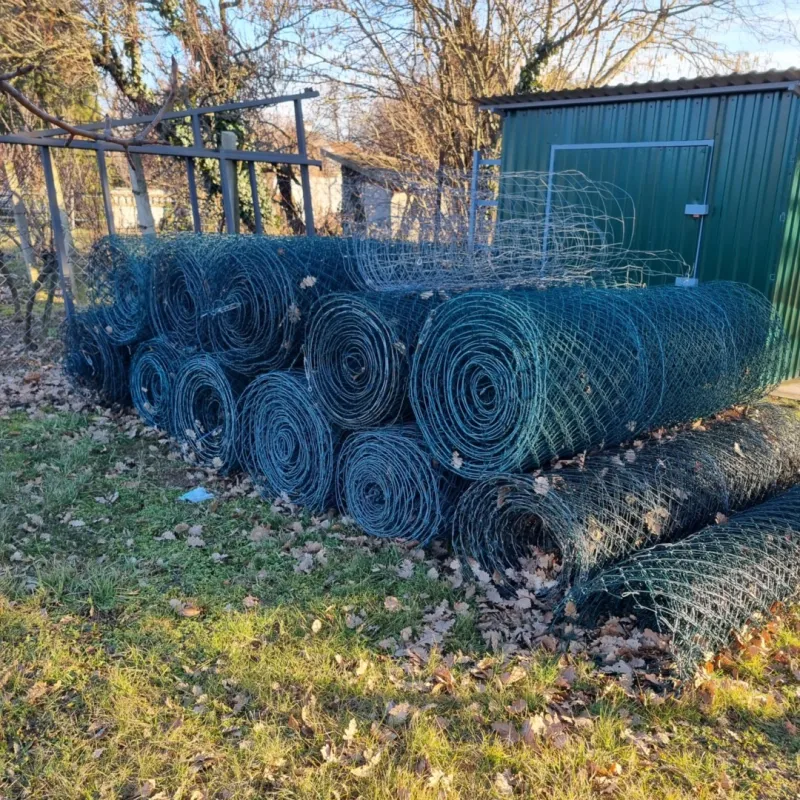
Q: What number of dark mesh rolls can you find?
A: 12